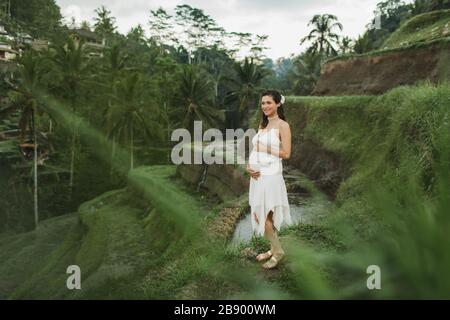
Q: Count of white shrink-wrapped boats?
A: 0